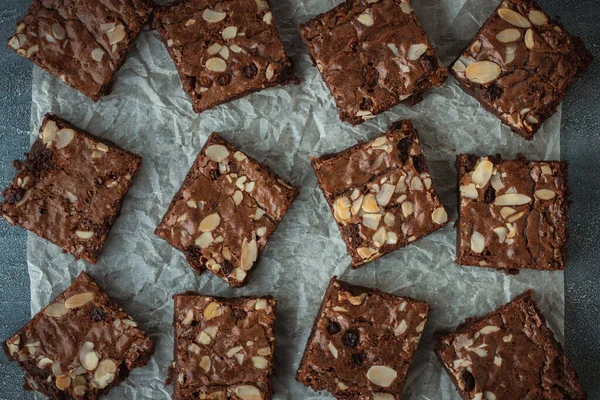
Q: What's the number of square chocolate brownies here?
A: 12